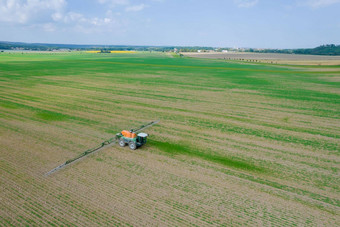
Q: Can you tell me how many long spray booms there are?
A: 2